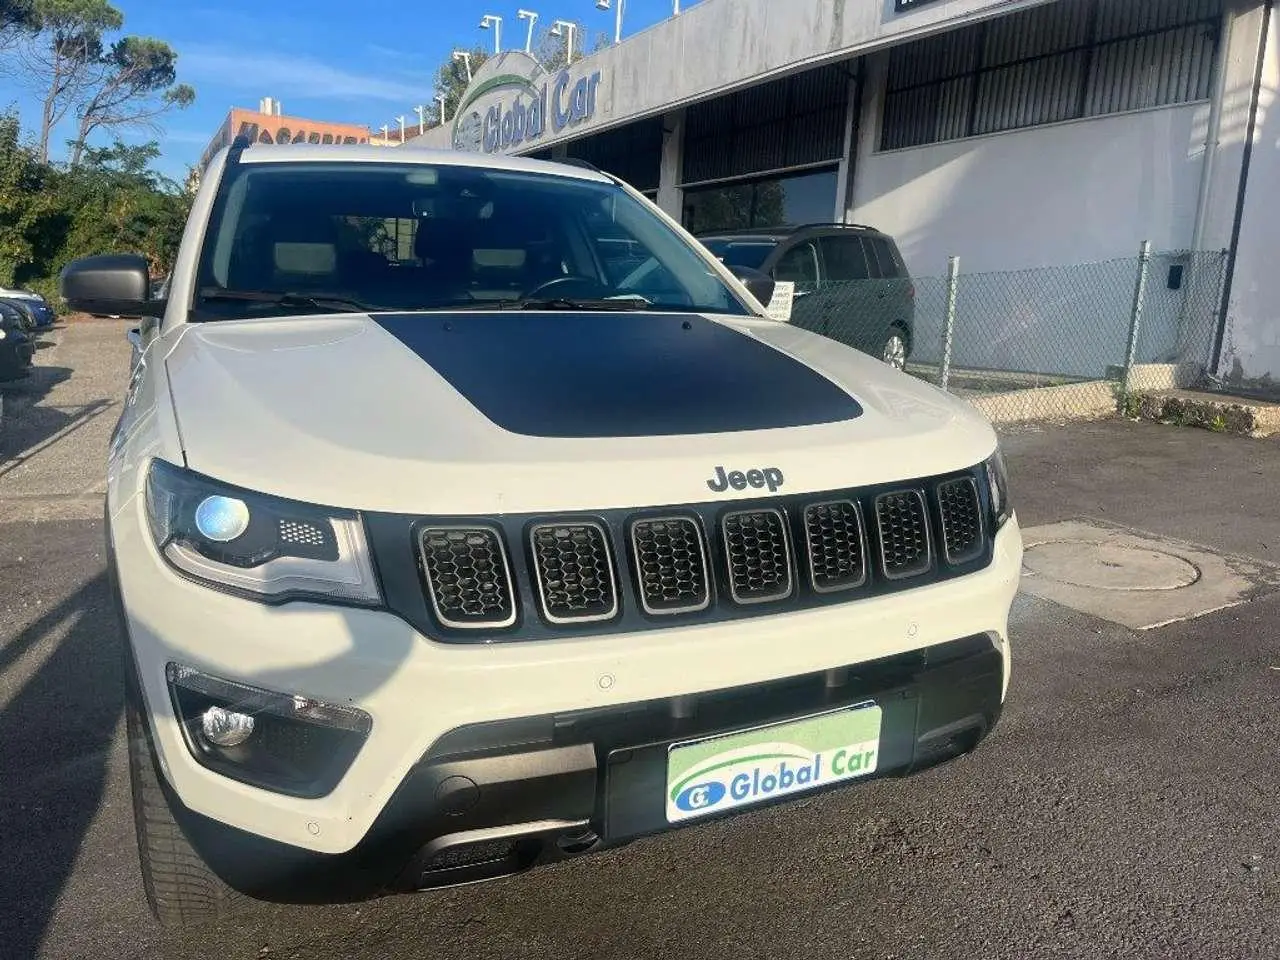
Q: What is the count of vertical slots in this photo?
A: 7